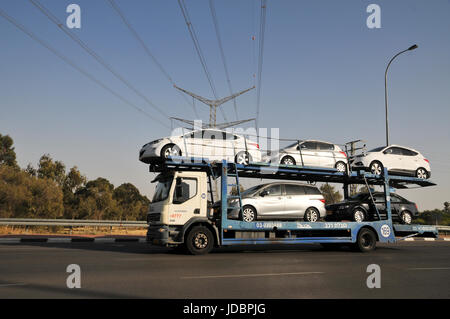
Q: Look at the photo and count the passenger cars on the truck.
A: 5